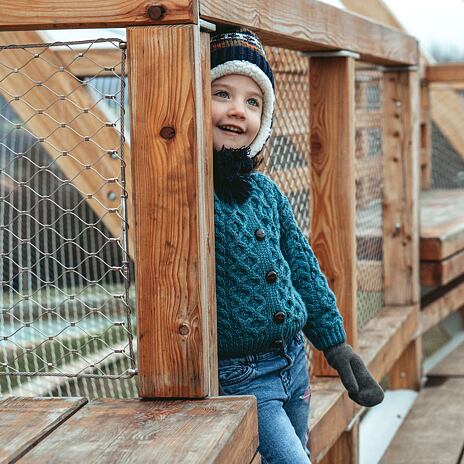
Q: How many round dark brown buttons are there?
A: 4